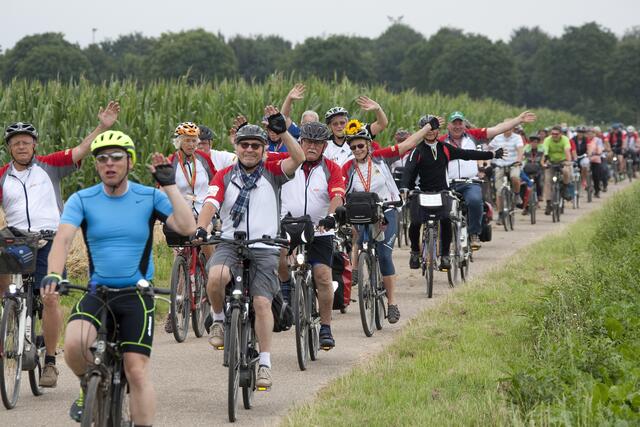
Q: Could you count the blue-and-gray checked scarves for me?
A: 1